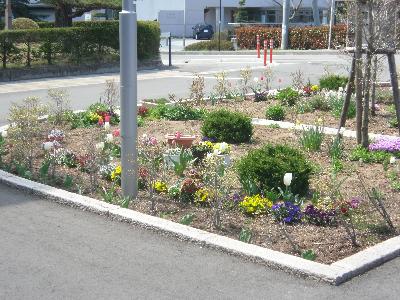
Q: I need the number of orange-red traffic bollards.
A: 3